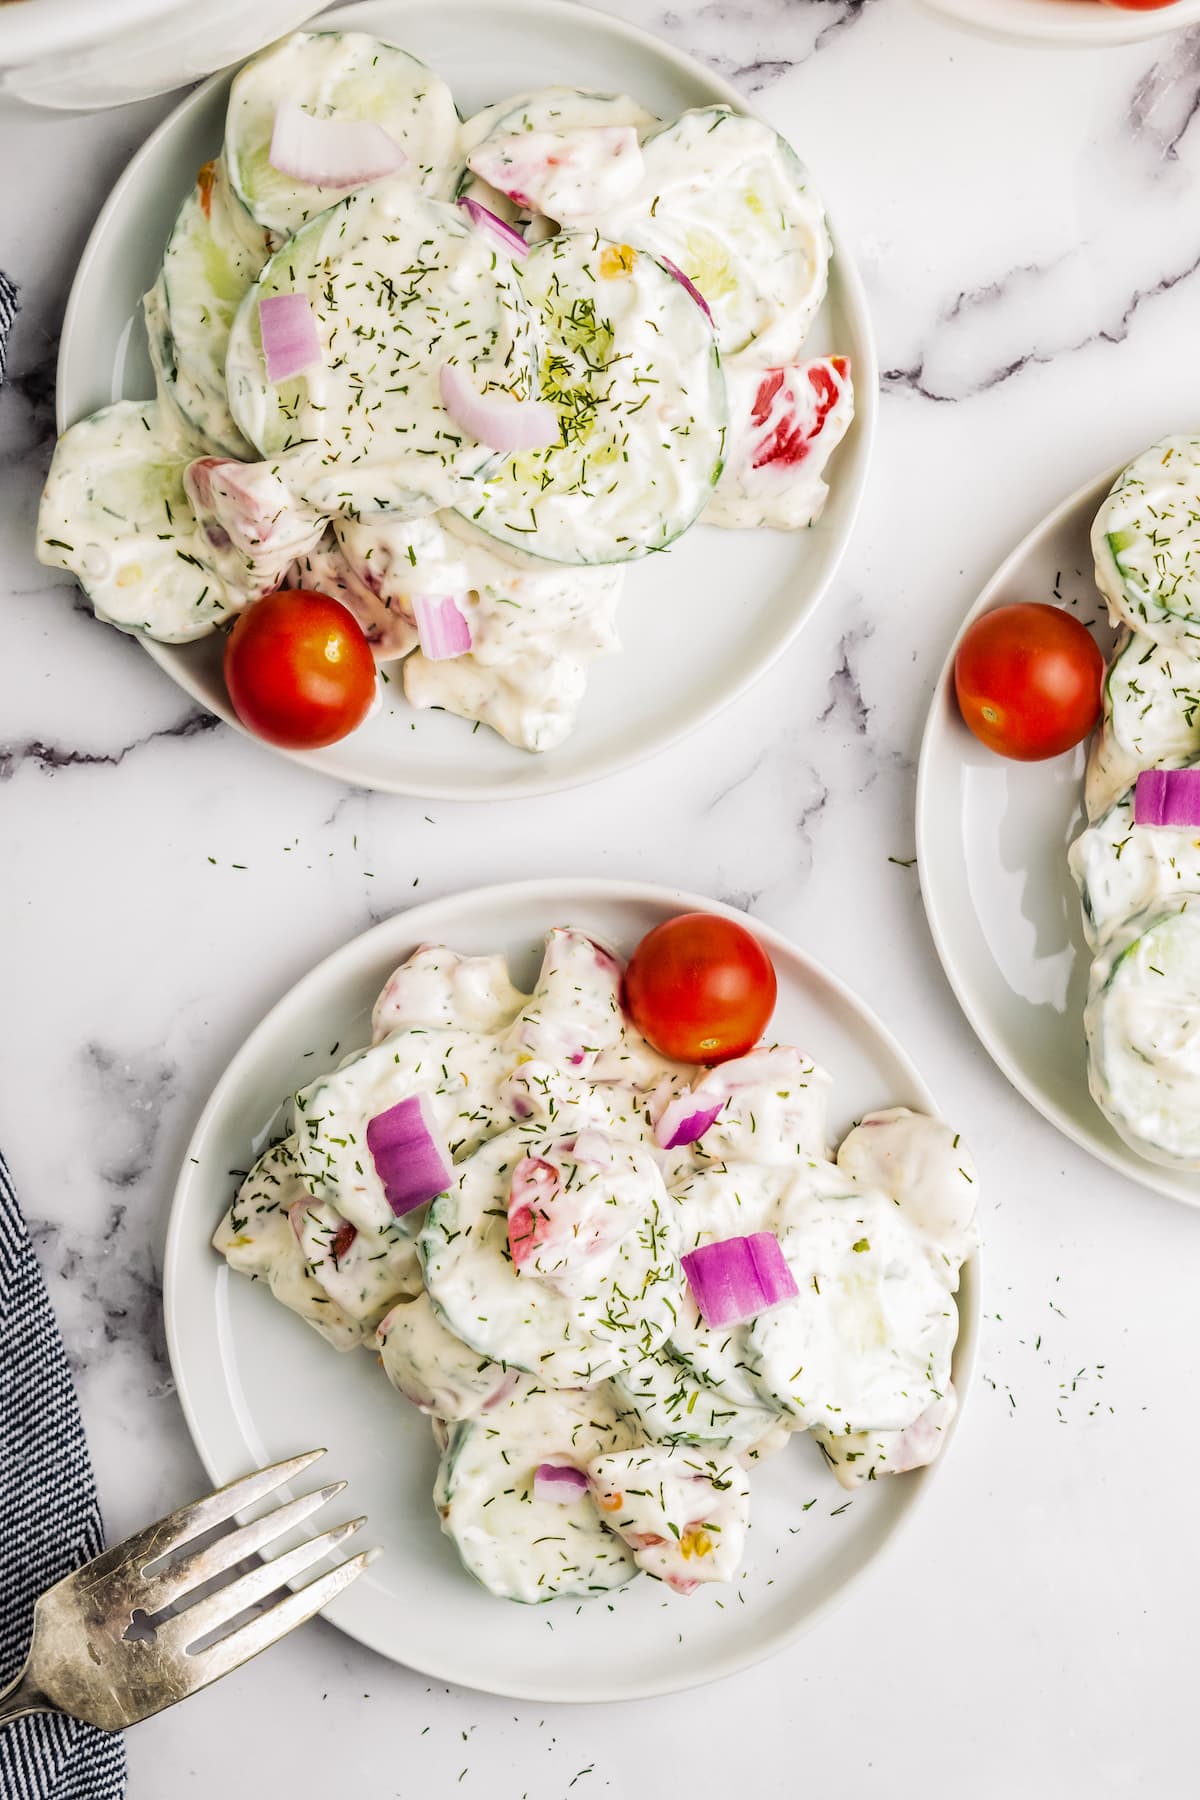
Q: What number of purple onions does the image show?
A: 11